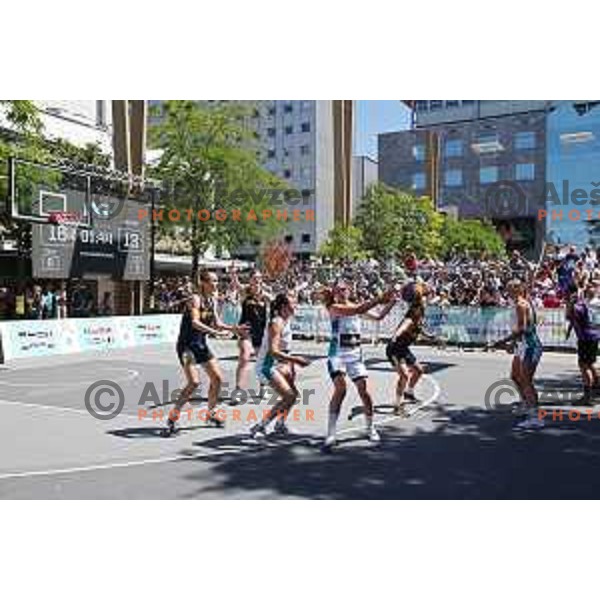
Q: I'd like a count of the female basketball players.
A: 6